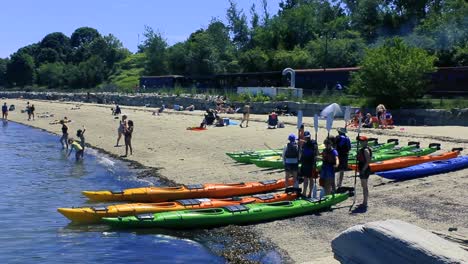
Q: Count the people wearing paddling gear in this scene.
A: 5